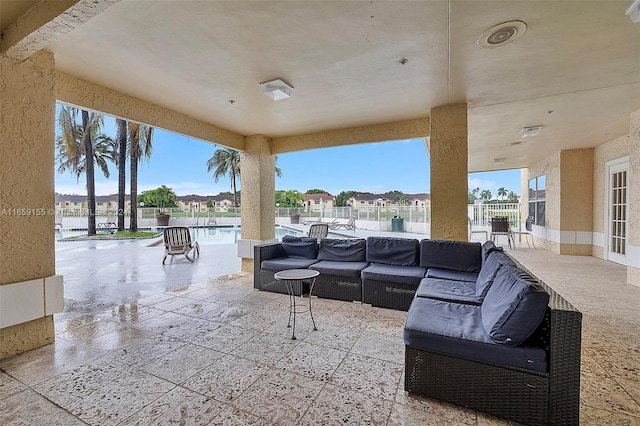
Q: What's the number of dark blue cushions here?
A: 13